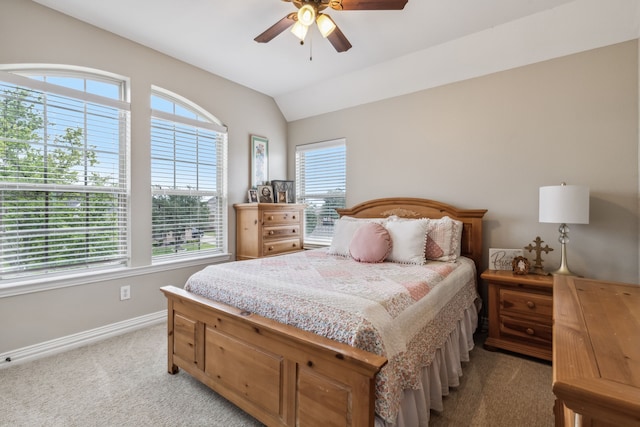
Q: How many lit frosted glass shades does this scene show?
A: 3